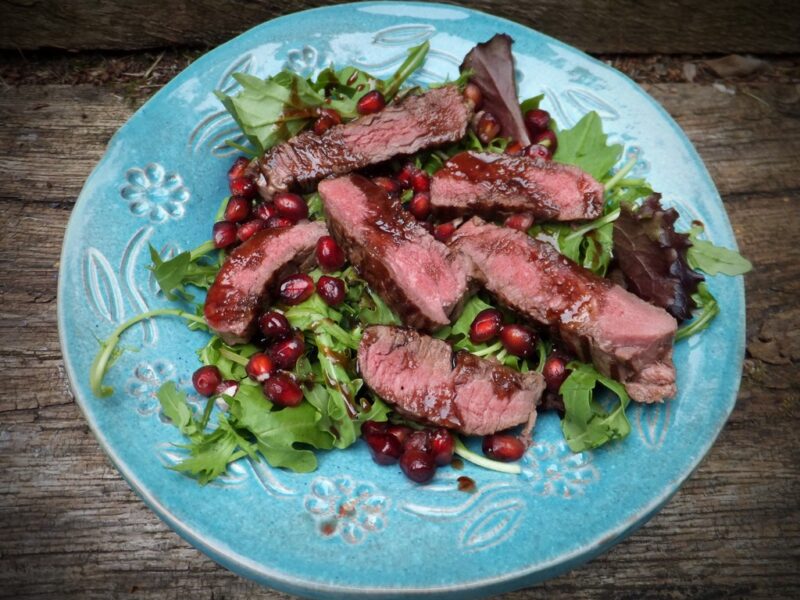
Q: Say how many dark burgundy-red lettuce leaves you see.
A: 2